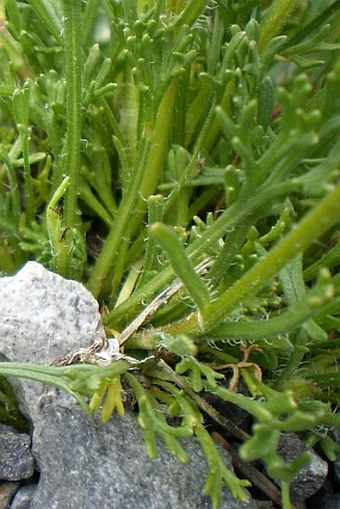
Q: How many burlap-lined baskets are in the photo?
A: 0